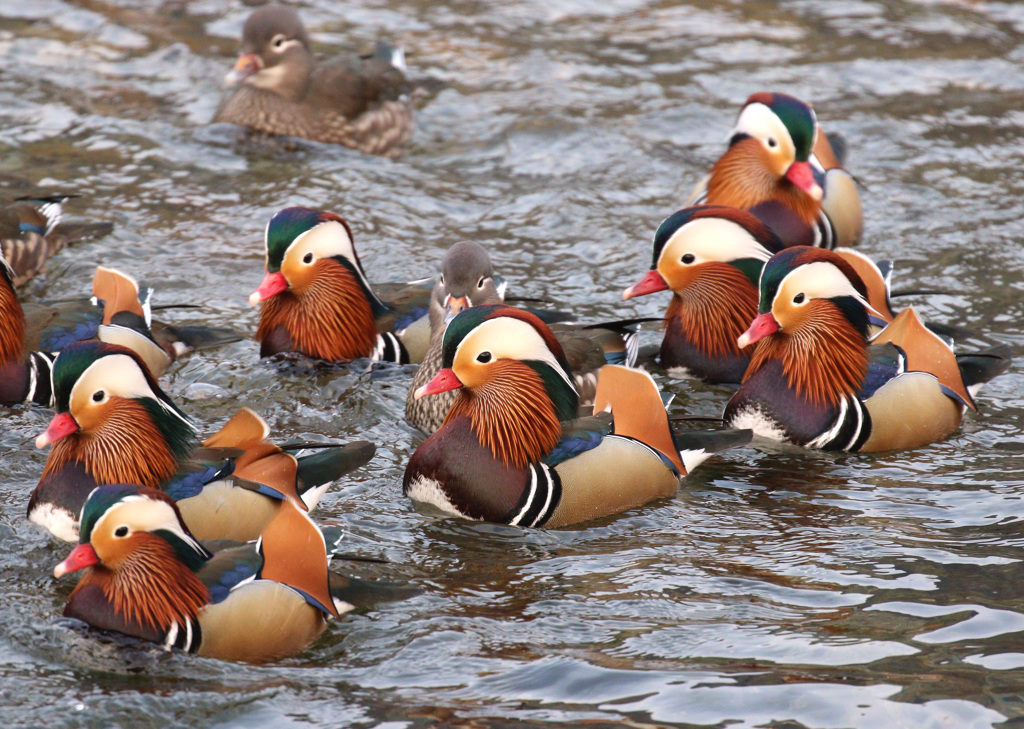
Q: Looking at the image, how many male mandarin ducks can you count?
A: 8